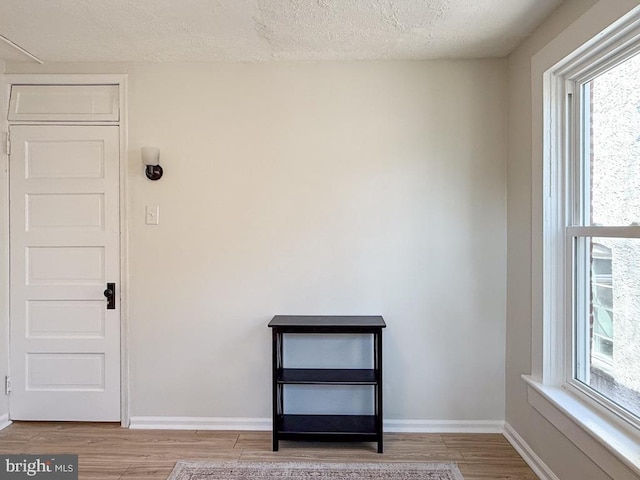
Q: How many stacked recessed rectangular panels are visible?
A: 5